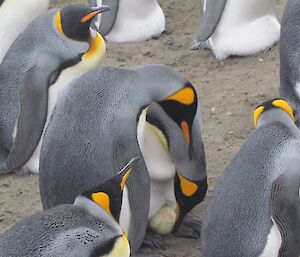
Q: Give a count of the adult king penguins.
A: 9